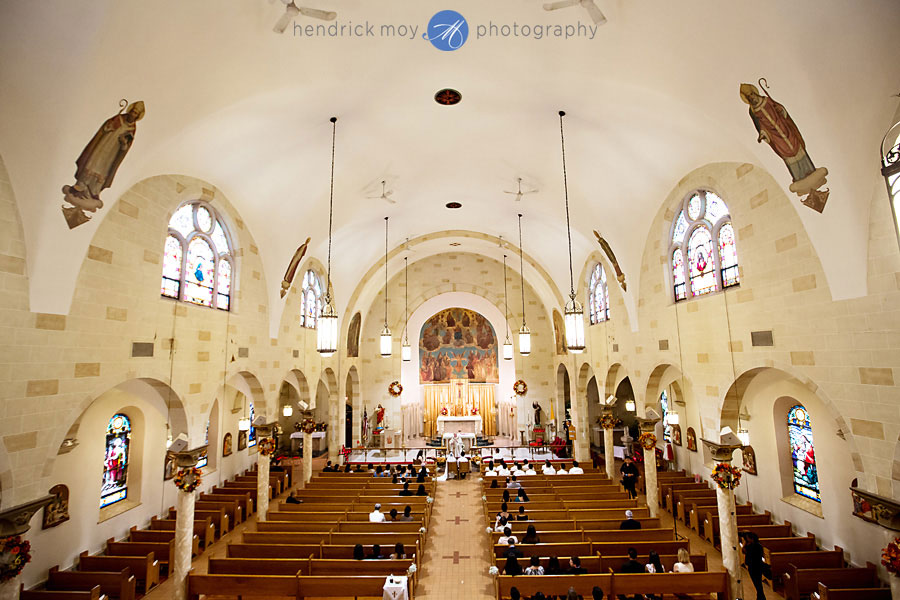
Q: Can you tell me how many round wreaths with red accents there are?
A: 10